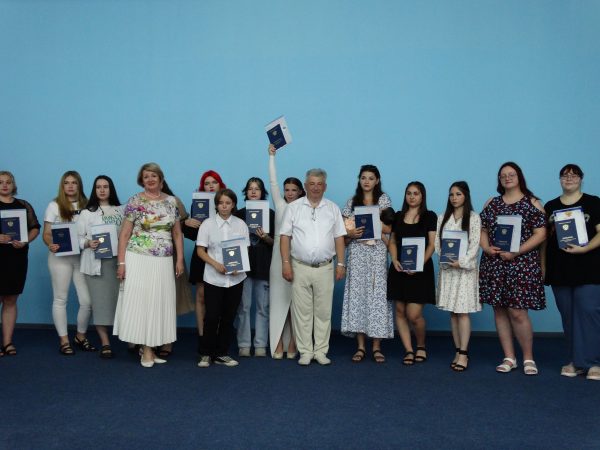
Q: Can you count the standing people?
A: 15